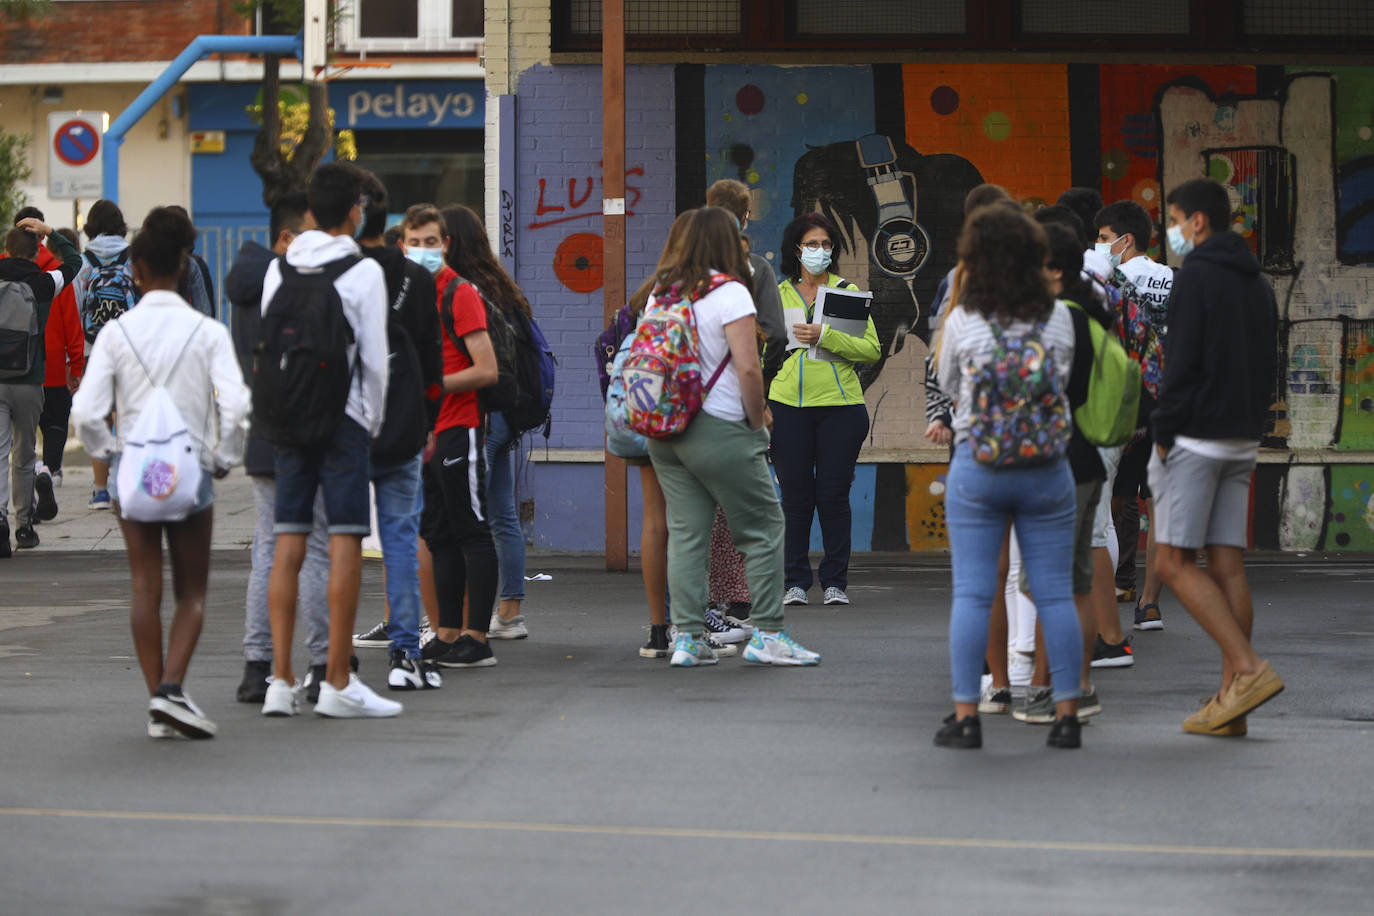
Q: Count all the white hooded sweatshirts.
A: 1